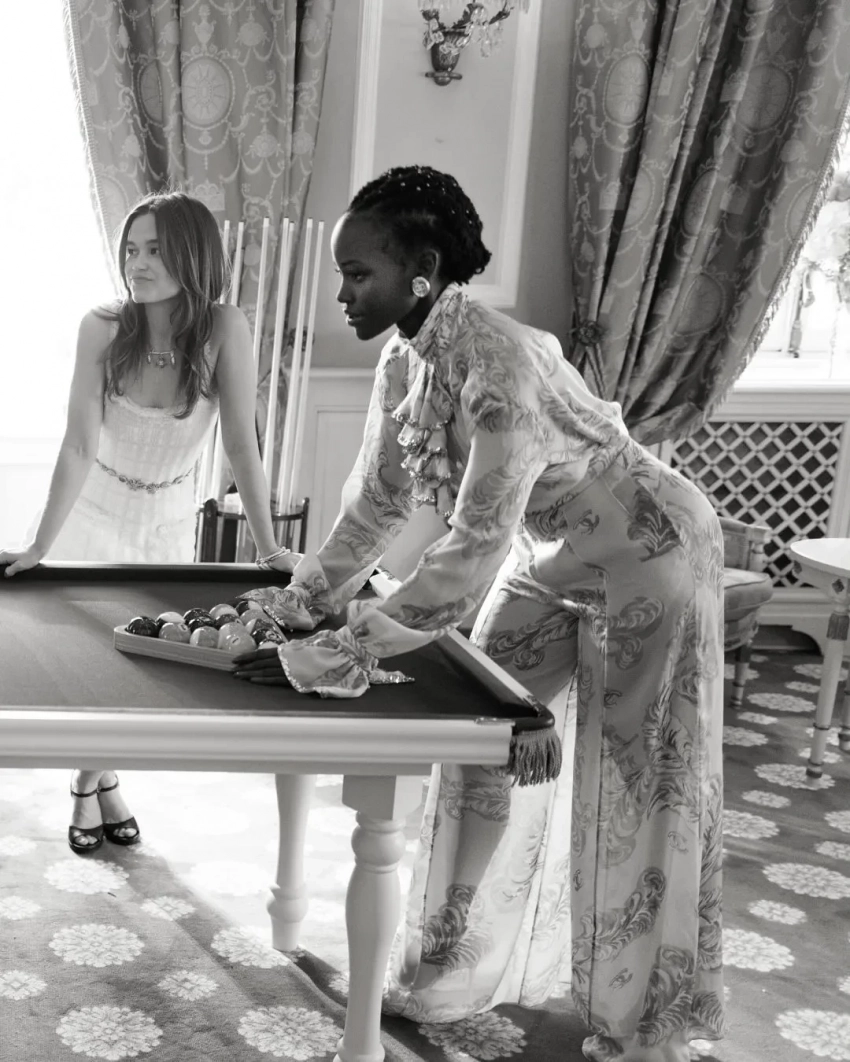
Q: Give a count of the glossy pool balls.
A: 15